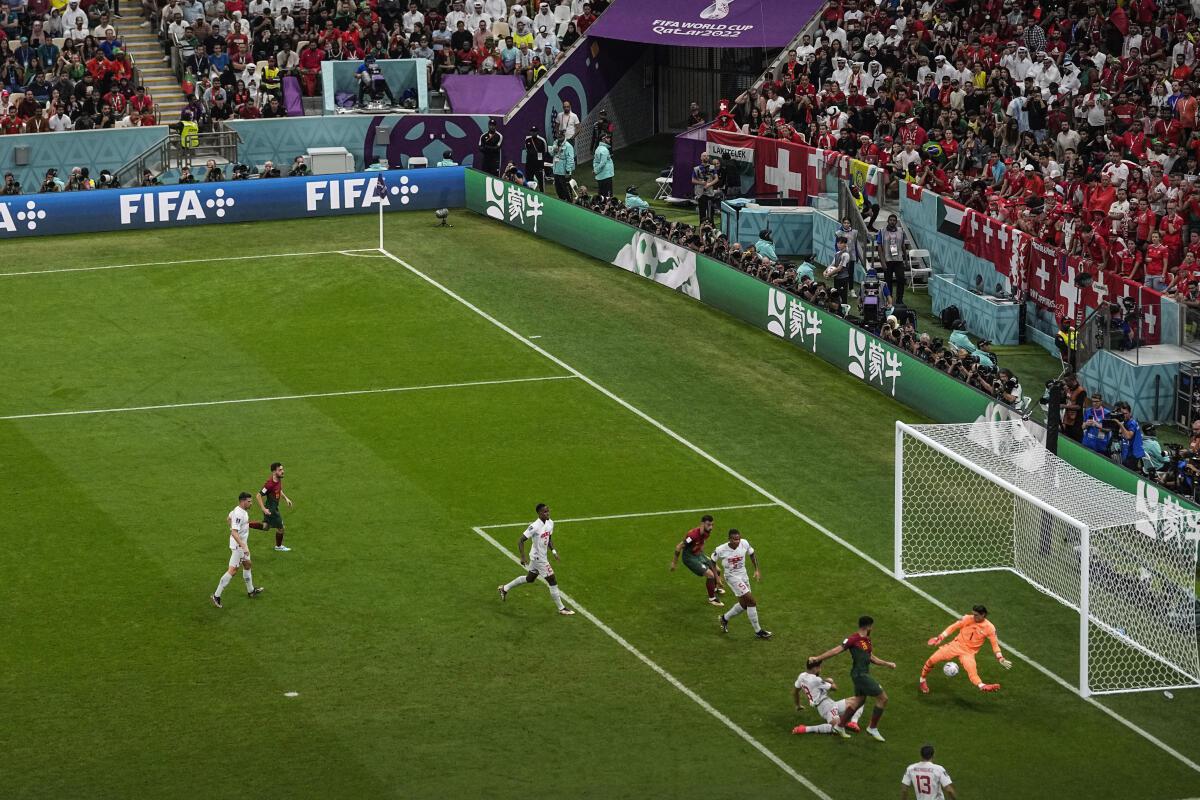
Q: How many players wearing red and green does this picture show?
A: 3